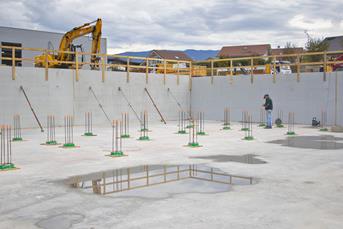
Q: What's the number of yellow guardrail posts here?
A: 15